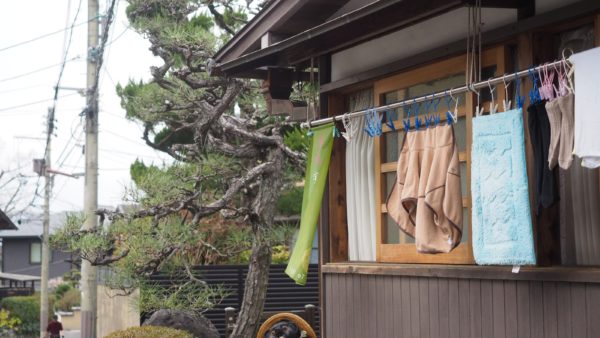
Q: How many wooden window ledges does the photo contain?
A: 1